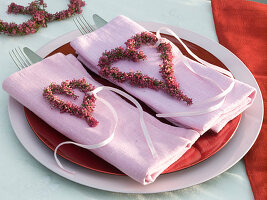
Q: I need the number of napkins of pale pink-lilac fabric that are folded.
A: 2